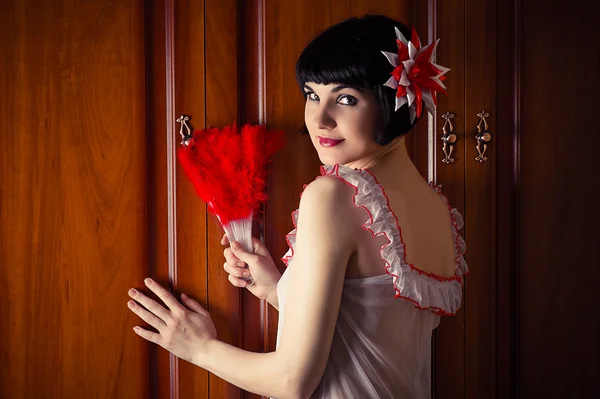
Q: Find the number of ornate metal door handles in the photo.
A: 3